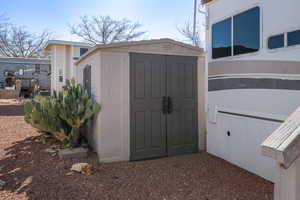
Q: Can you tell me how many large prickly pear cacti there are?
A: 1